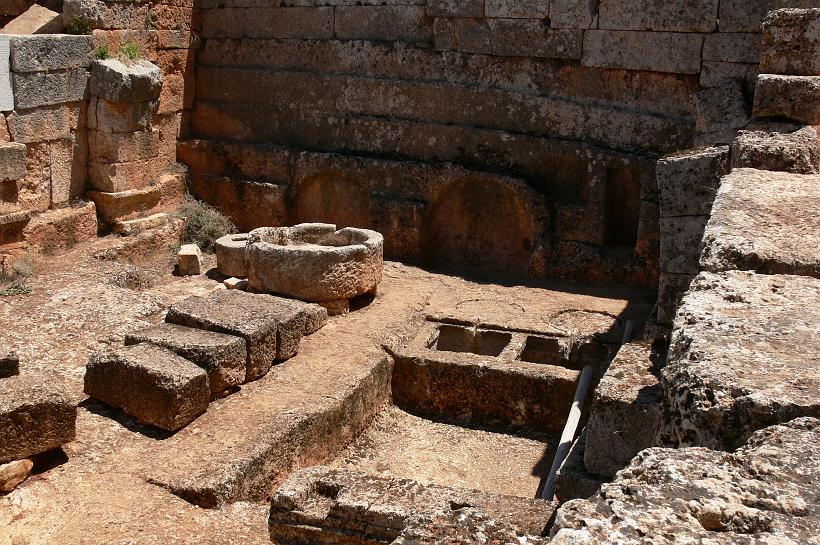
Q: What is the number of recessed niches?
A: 3